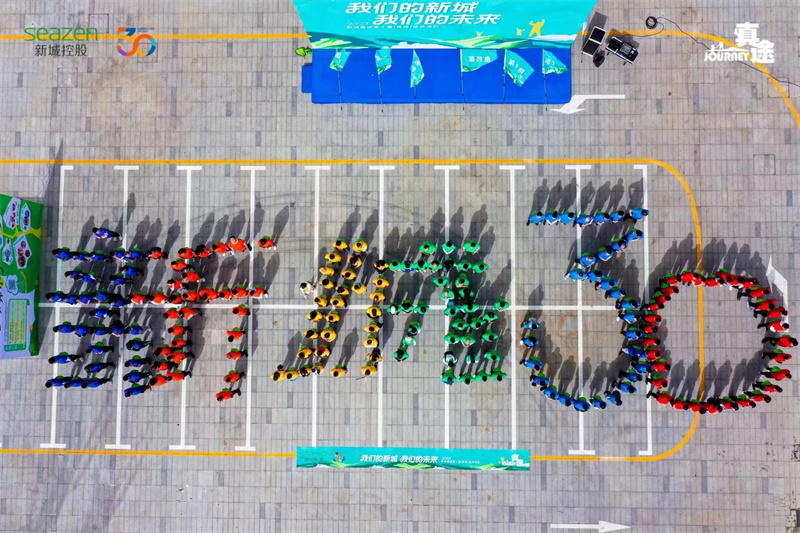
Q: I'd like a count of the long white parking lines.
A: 10